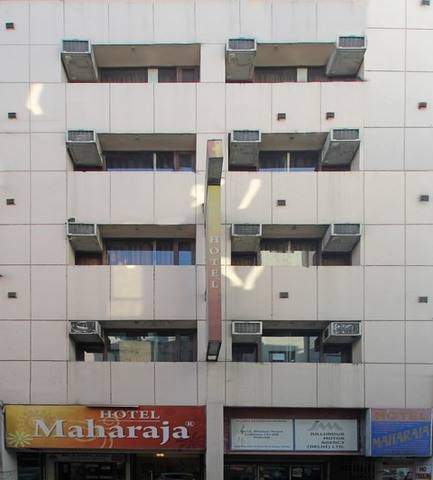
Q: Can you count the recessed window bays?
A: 8